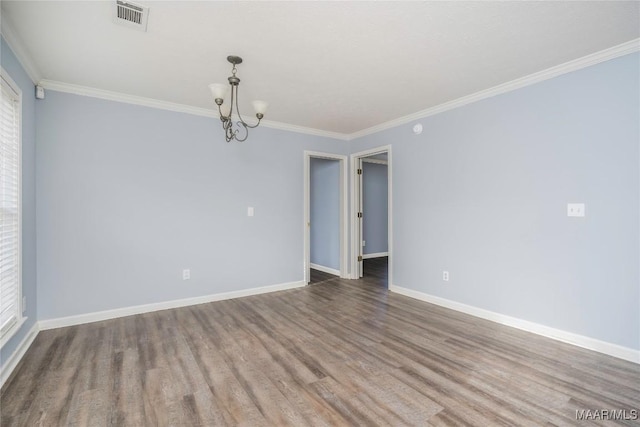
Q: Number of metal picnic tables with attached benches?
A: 0